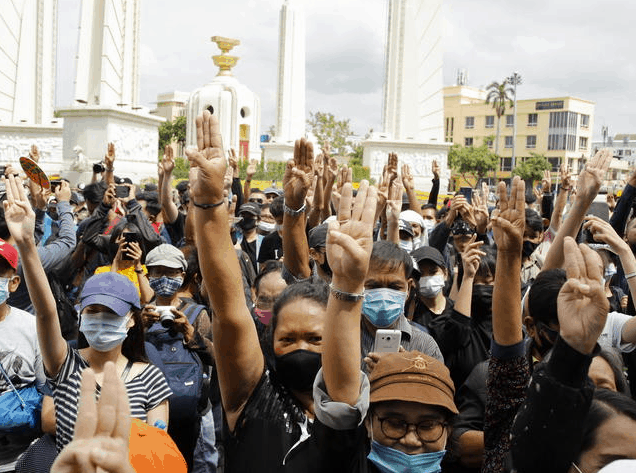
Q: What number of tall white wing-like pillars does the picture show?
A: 4